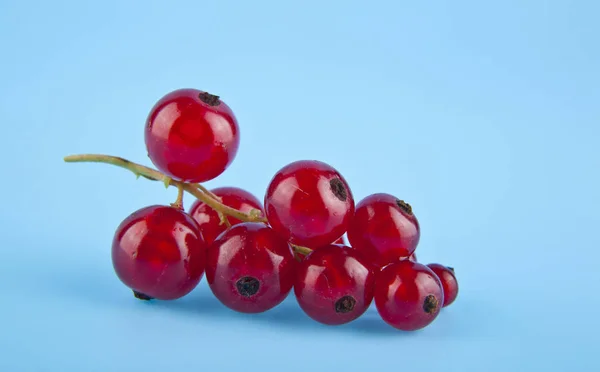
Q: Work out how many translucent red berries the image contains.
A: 9